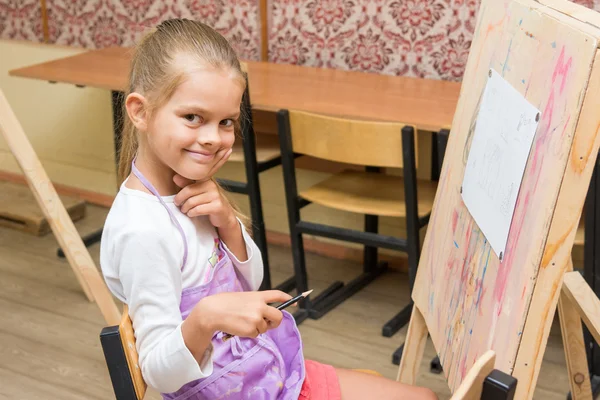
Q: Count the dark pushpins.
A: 4